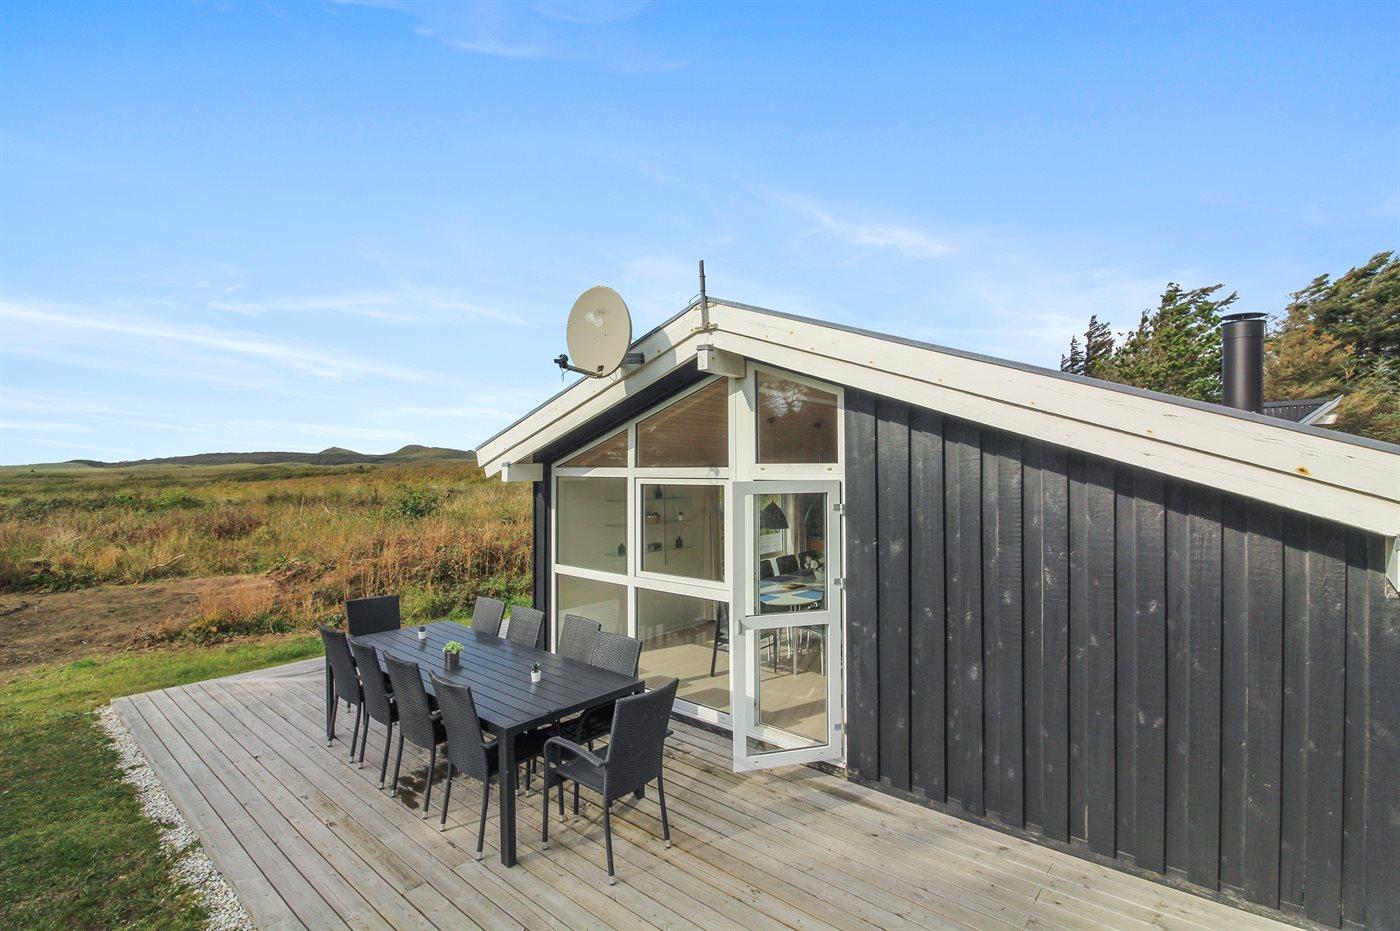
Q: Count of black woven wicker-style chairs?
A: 10